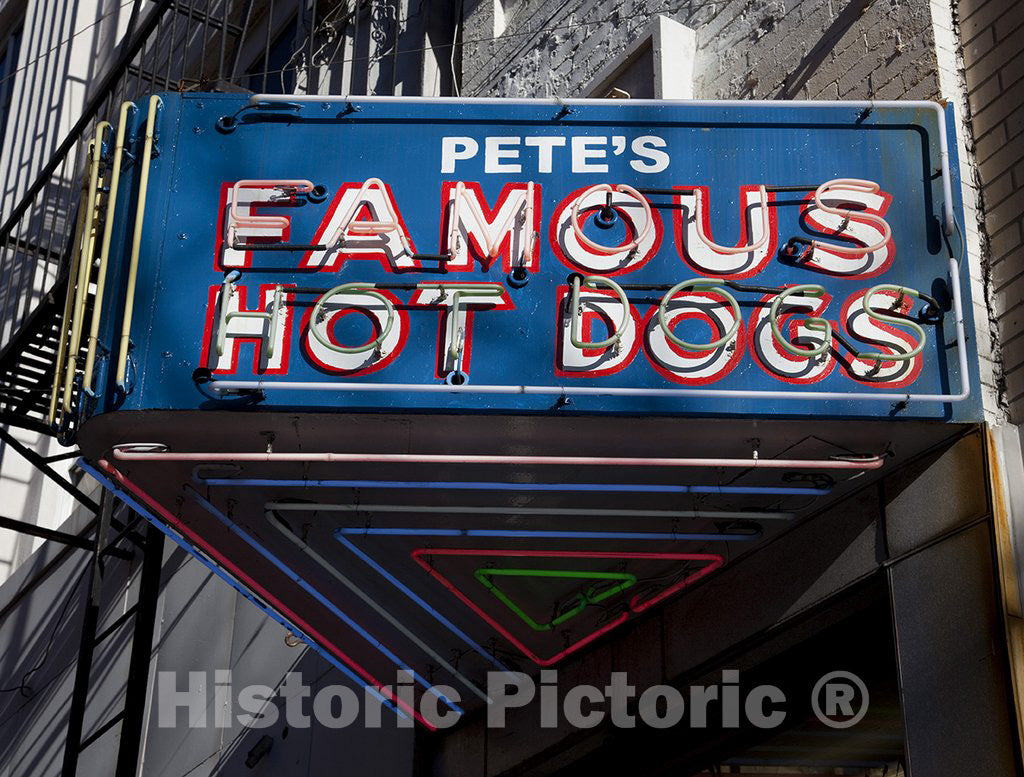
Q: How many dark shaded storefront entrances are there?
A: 1